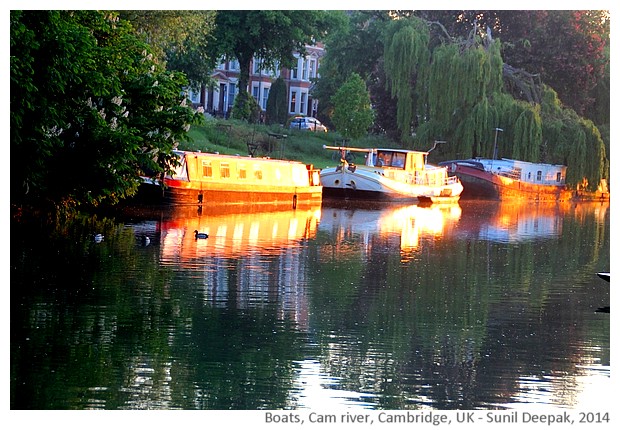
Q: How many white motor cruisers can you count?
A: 1